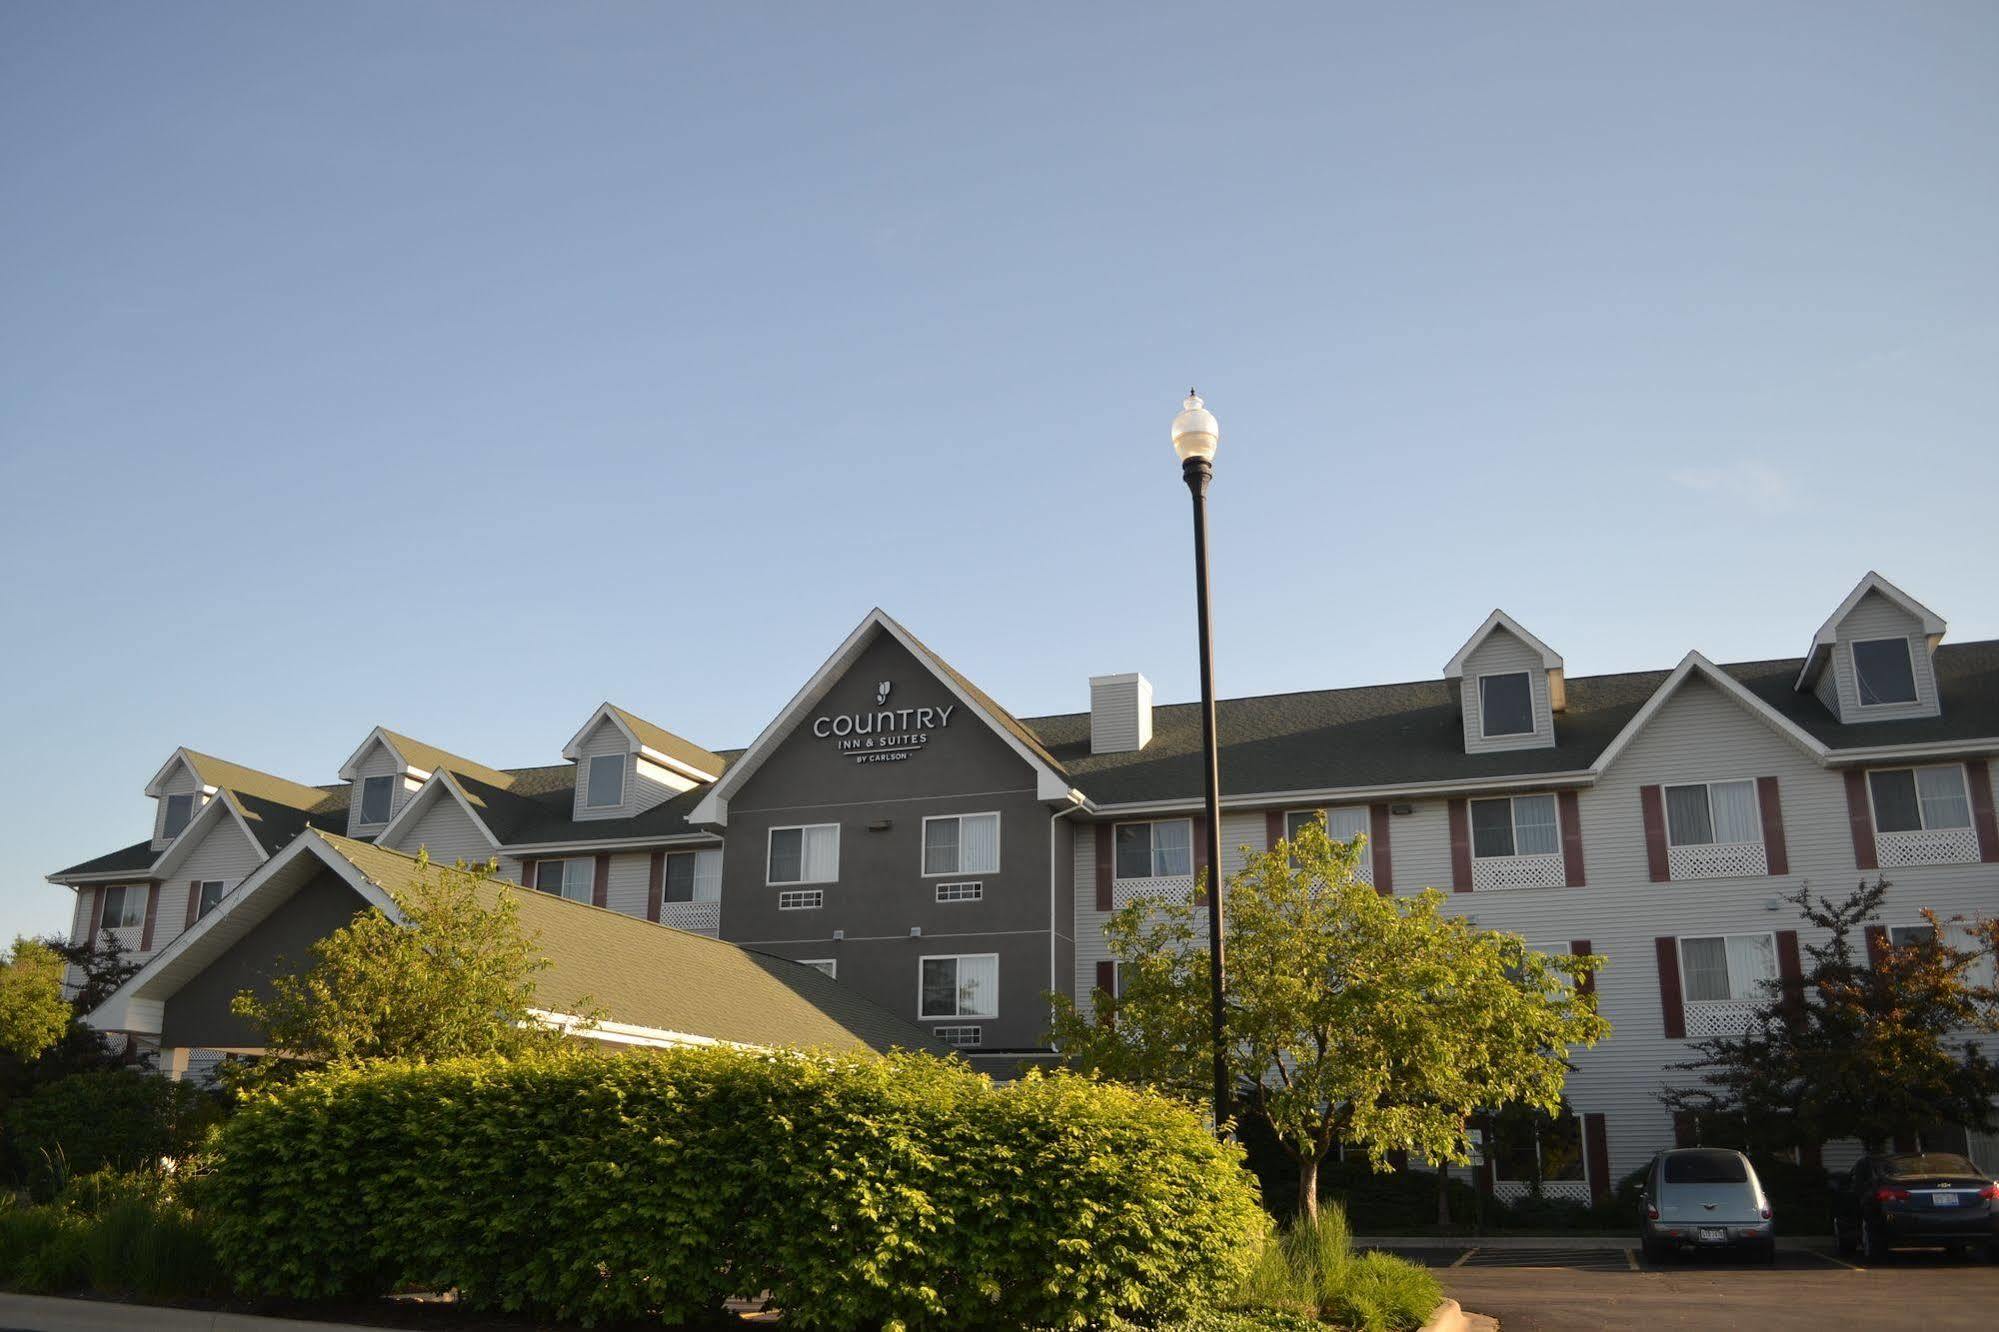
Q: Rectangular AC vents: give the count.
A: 3